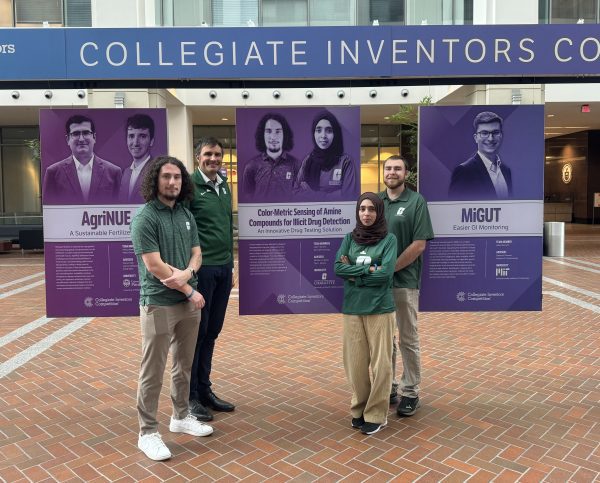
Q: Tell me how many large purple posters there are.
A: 3